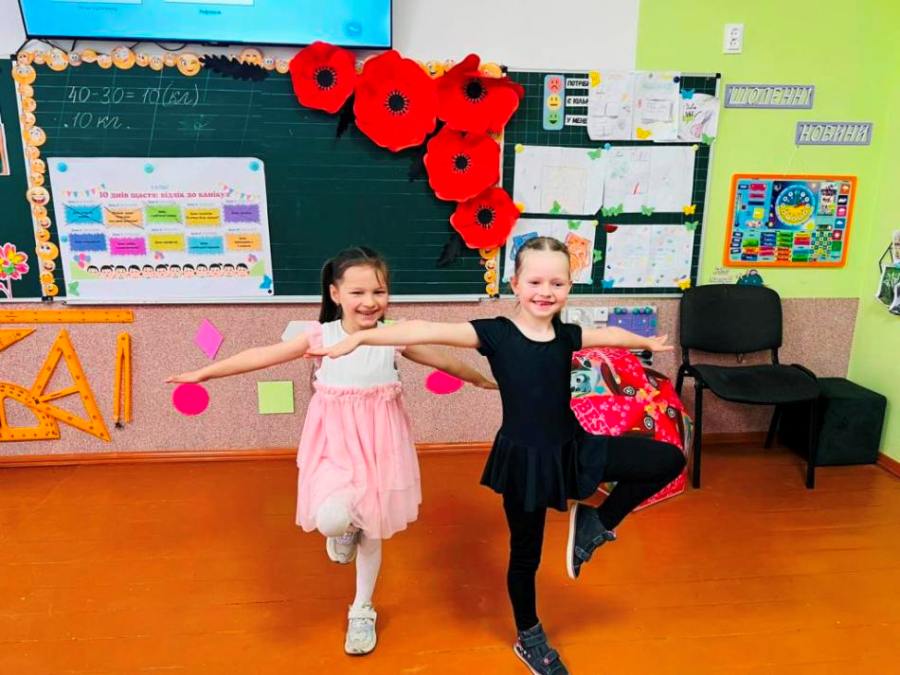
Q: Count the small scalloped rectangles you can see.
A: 10